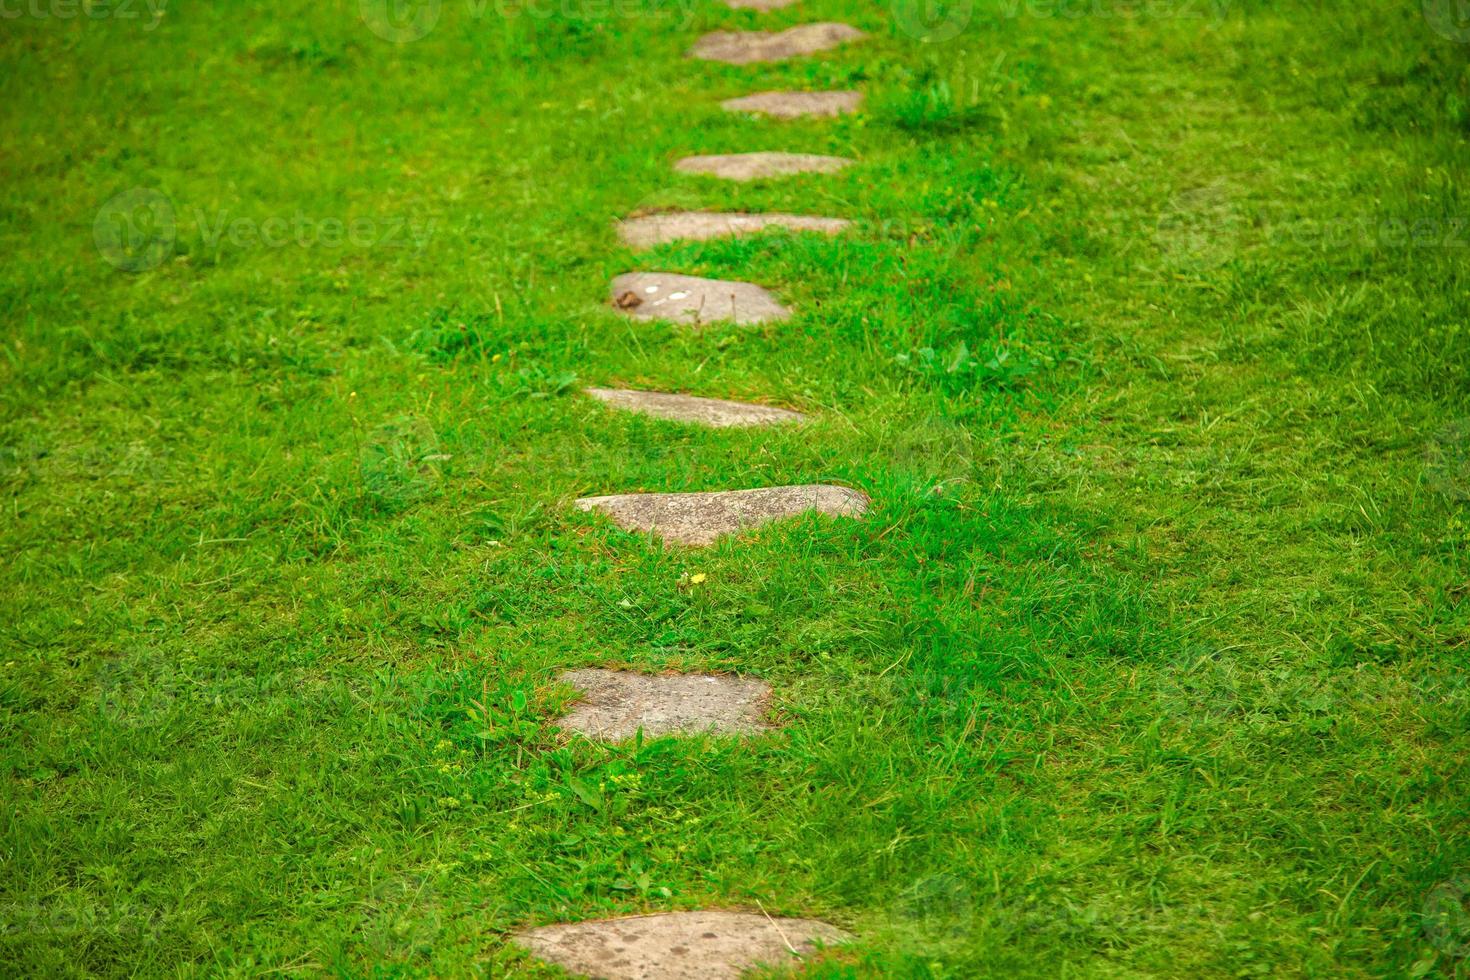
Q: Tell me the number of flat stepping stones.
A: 10